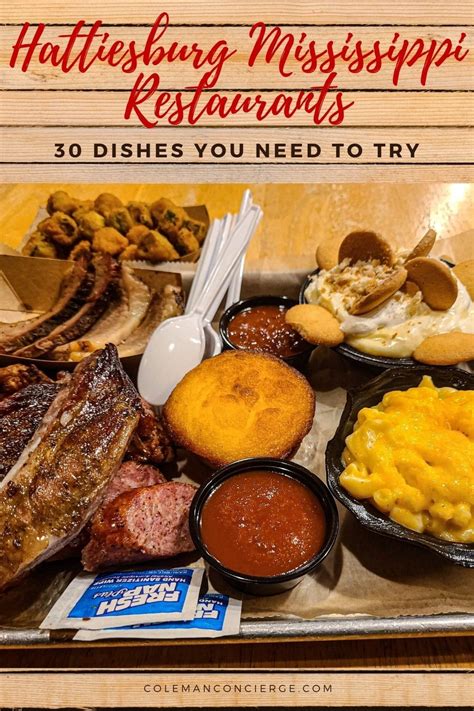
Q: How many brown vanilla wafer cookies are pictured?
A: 8